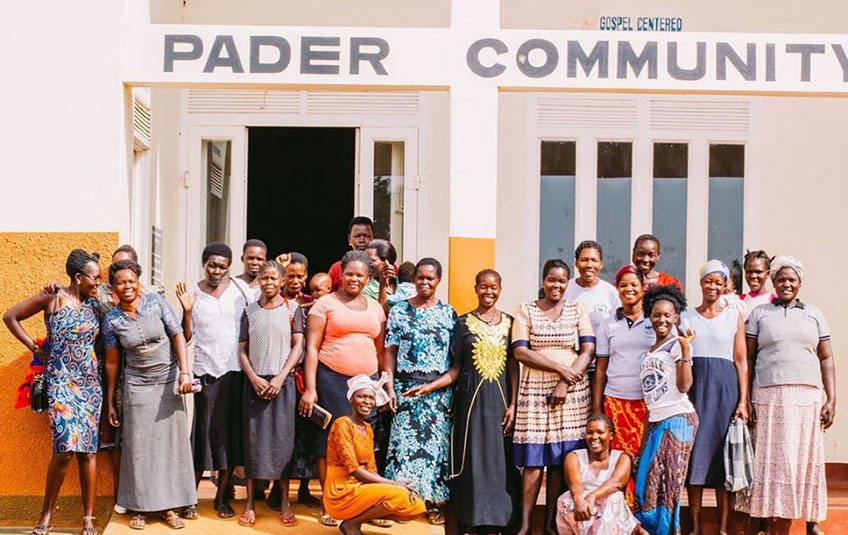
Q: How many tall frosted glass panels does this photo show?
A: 4